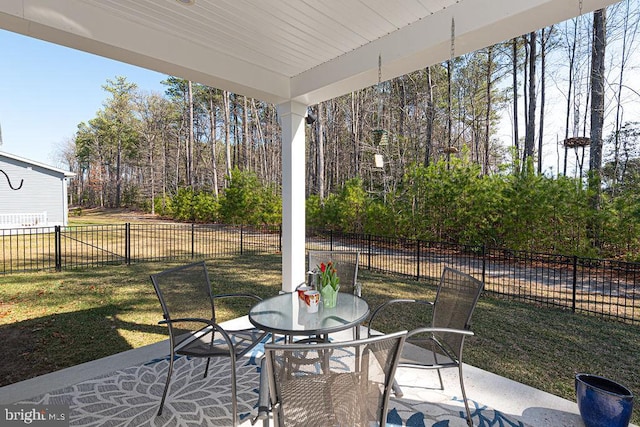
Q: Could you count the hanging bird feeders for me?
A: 3